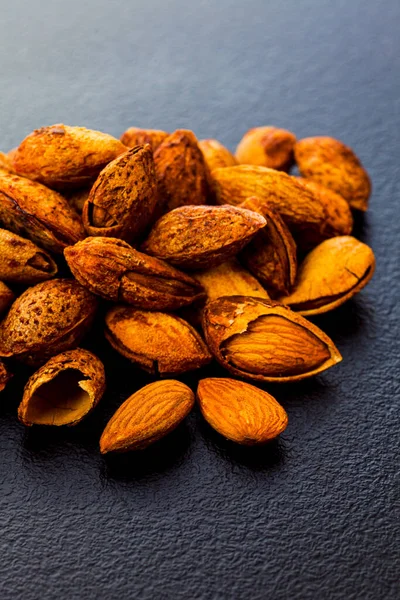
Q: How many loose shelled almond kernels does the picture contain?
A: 2